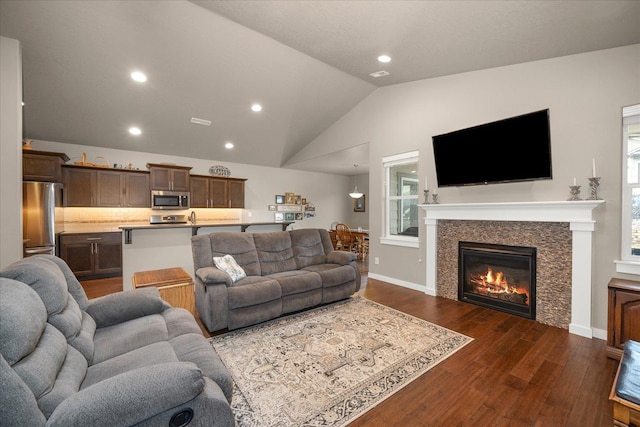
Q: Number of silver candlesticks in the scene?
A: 4